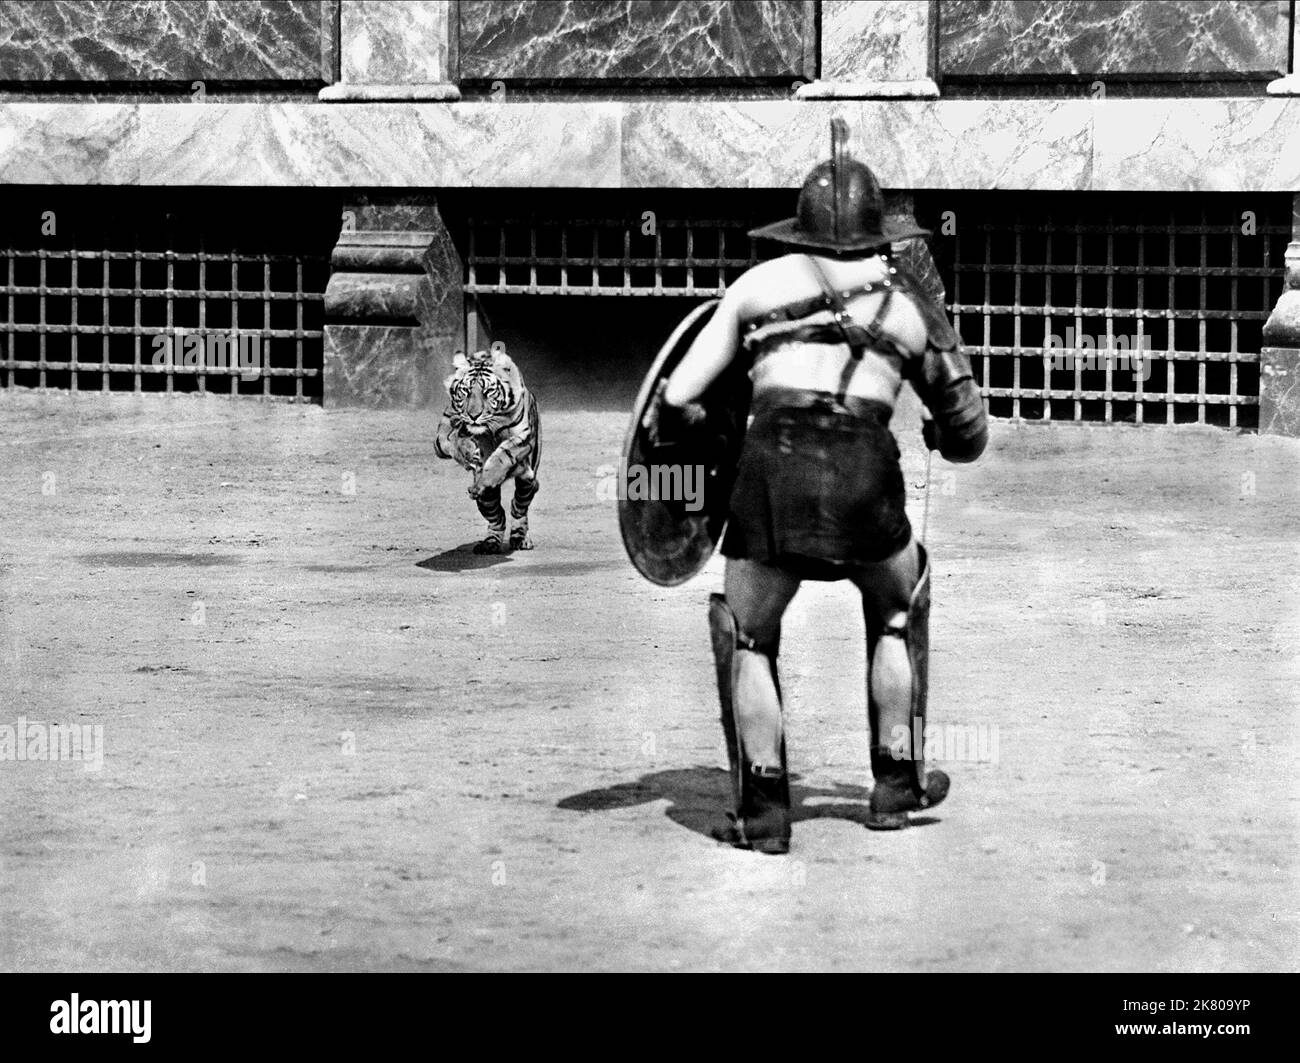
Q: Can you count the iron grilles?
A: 3